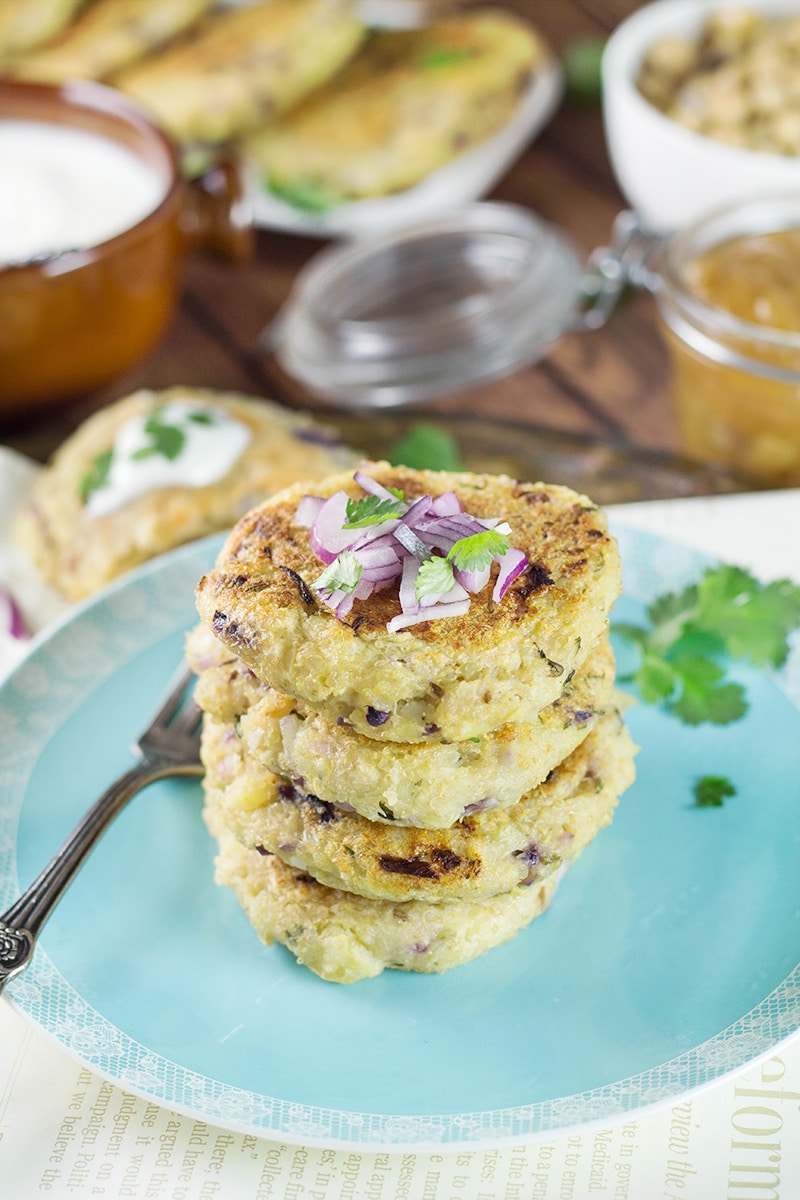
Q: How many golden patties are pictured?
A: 9